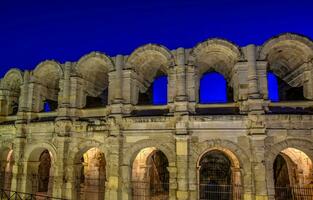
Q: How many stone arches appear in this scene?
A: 12